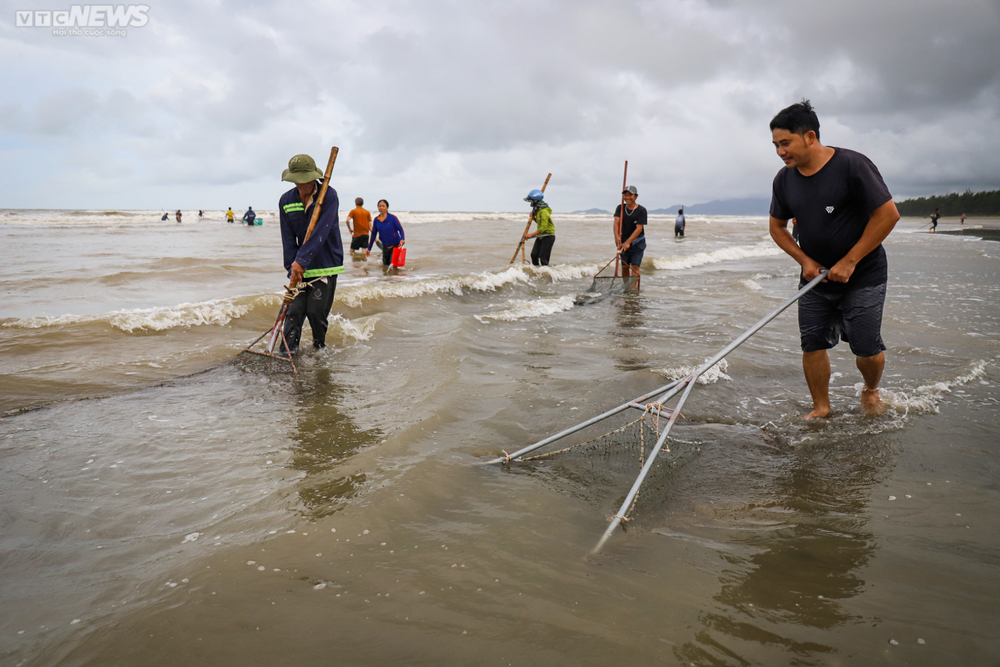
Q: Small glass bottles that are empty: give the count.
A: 0